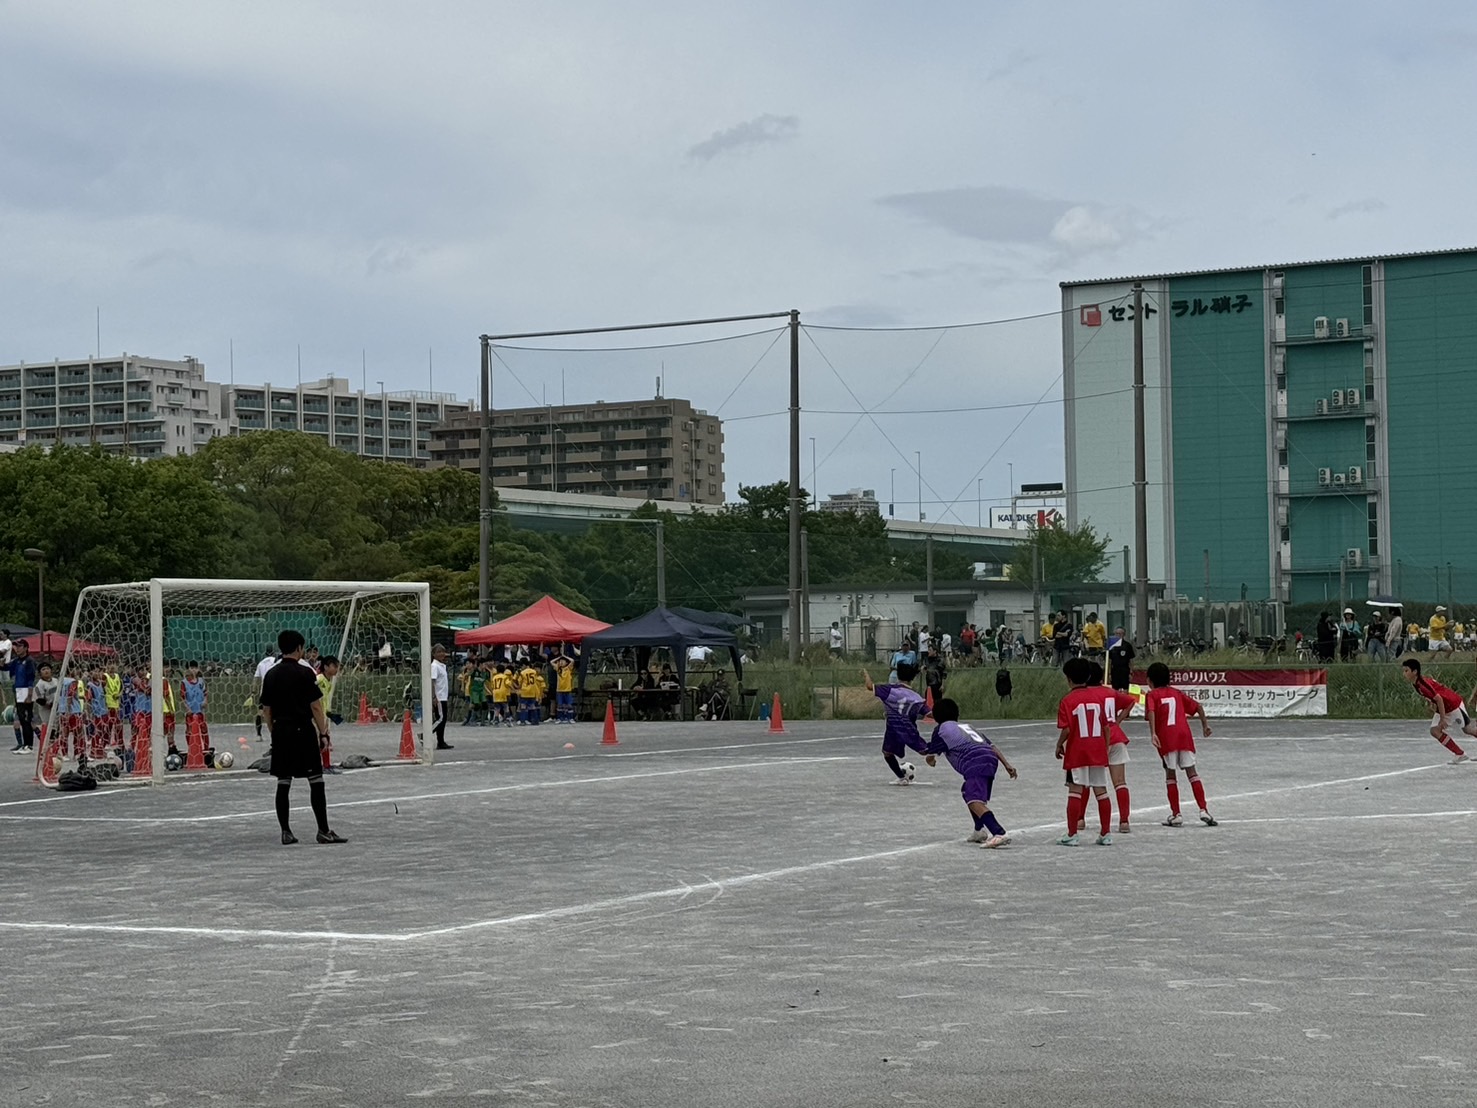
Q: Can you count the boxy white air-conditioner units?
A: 9